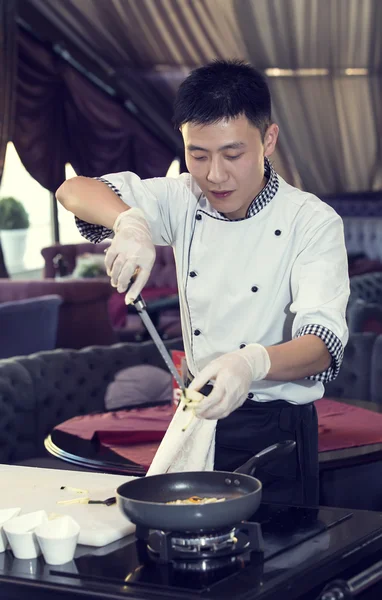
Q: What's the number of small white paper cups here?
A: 3